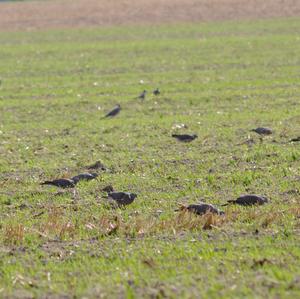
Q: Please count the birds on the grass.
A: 11